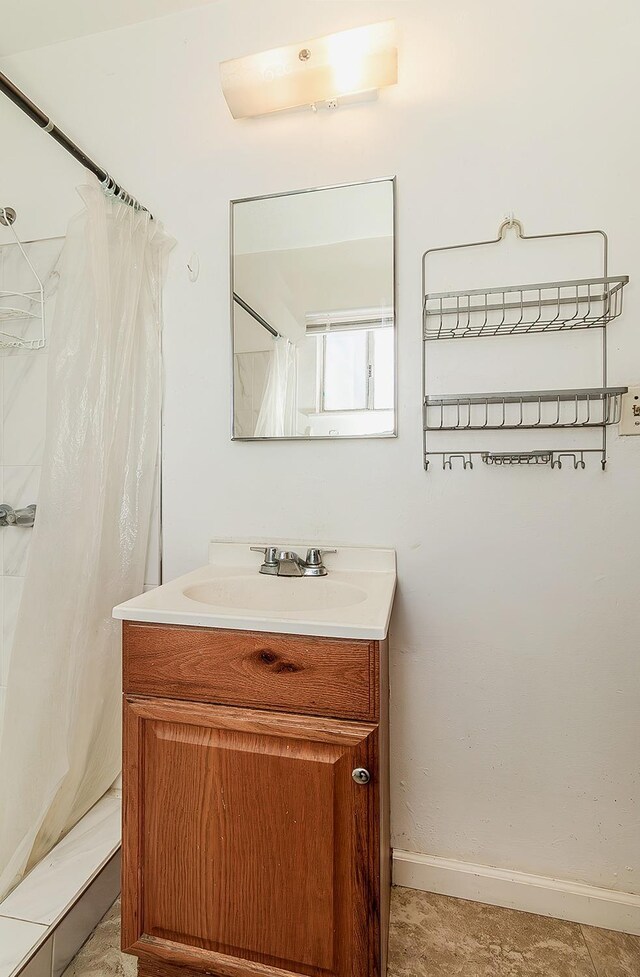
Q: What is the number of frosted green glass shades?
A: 0